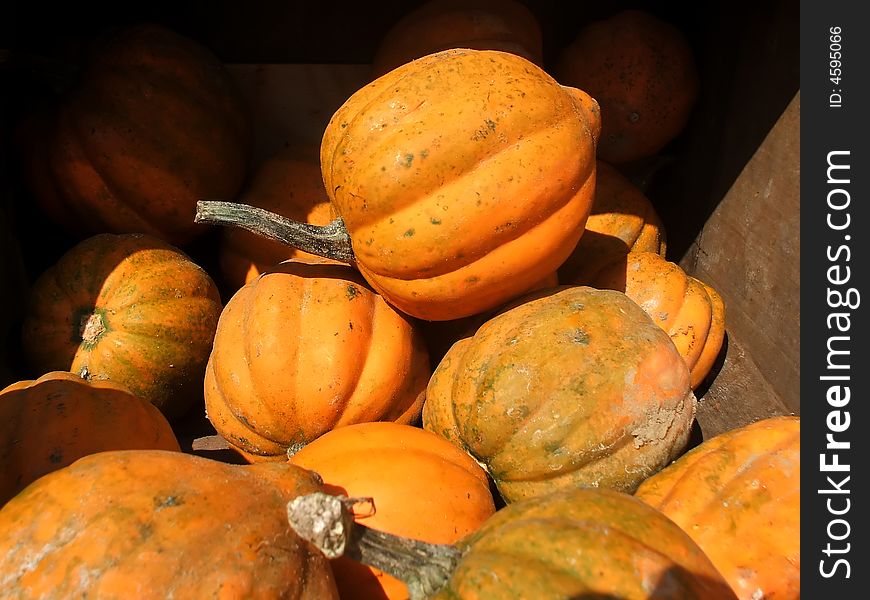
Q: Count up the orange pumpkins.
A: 15